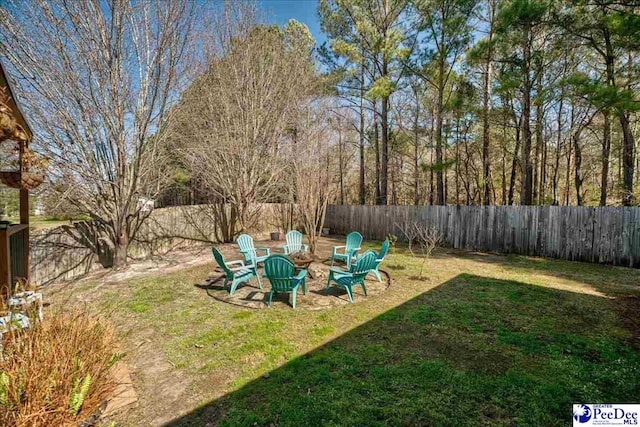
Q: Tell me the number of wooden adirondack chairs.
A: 7